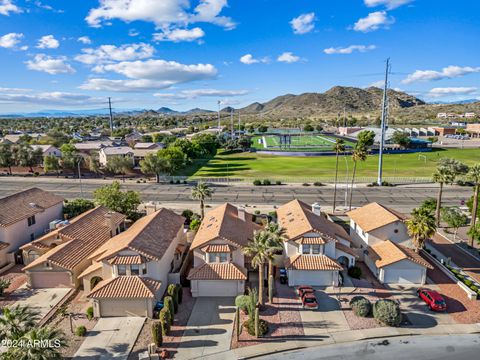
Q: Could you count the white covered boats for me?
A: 0